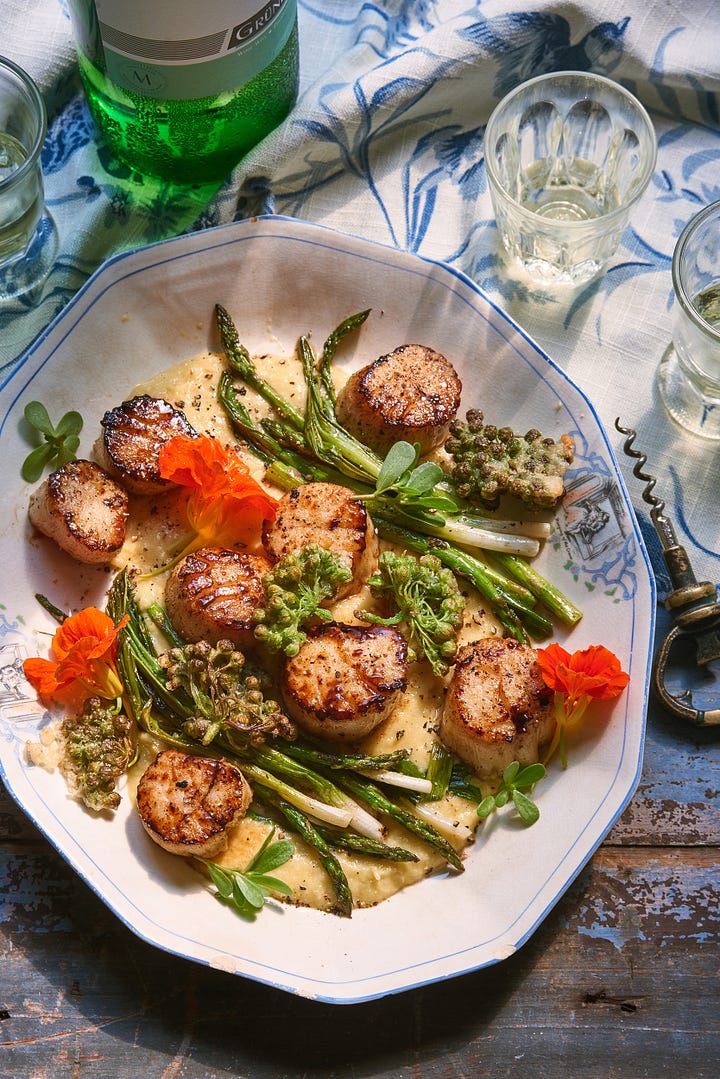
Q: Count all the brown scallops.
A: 8